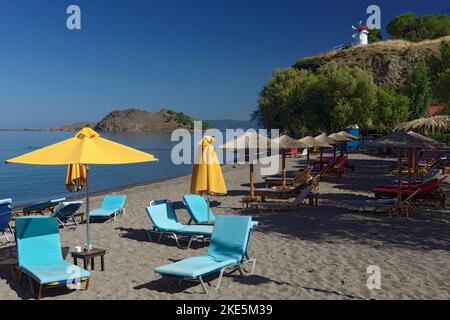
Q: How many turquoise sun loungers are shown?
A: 5